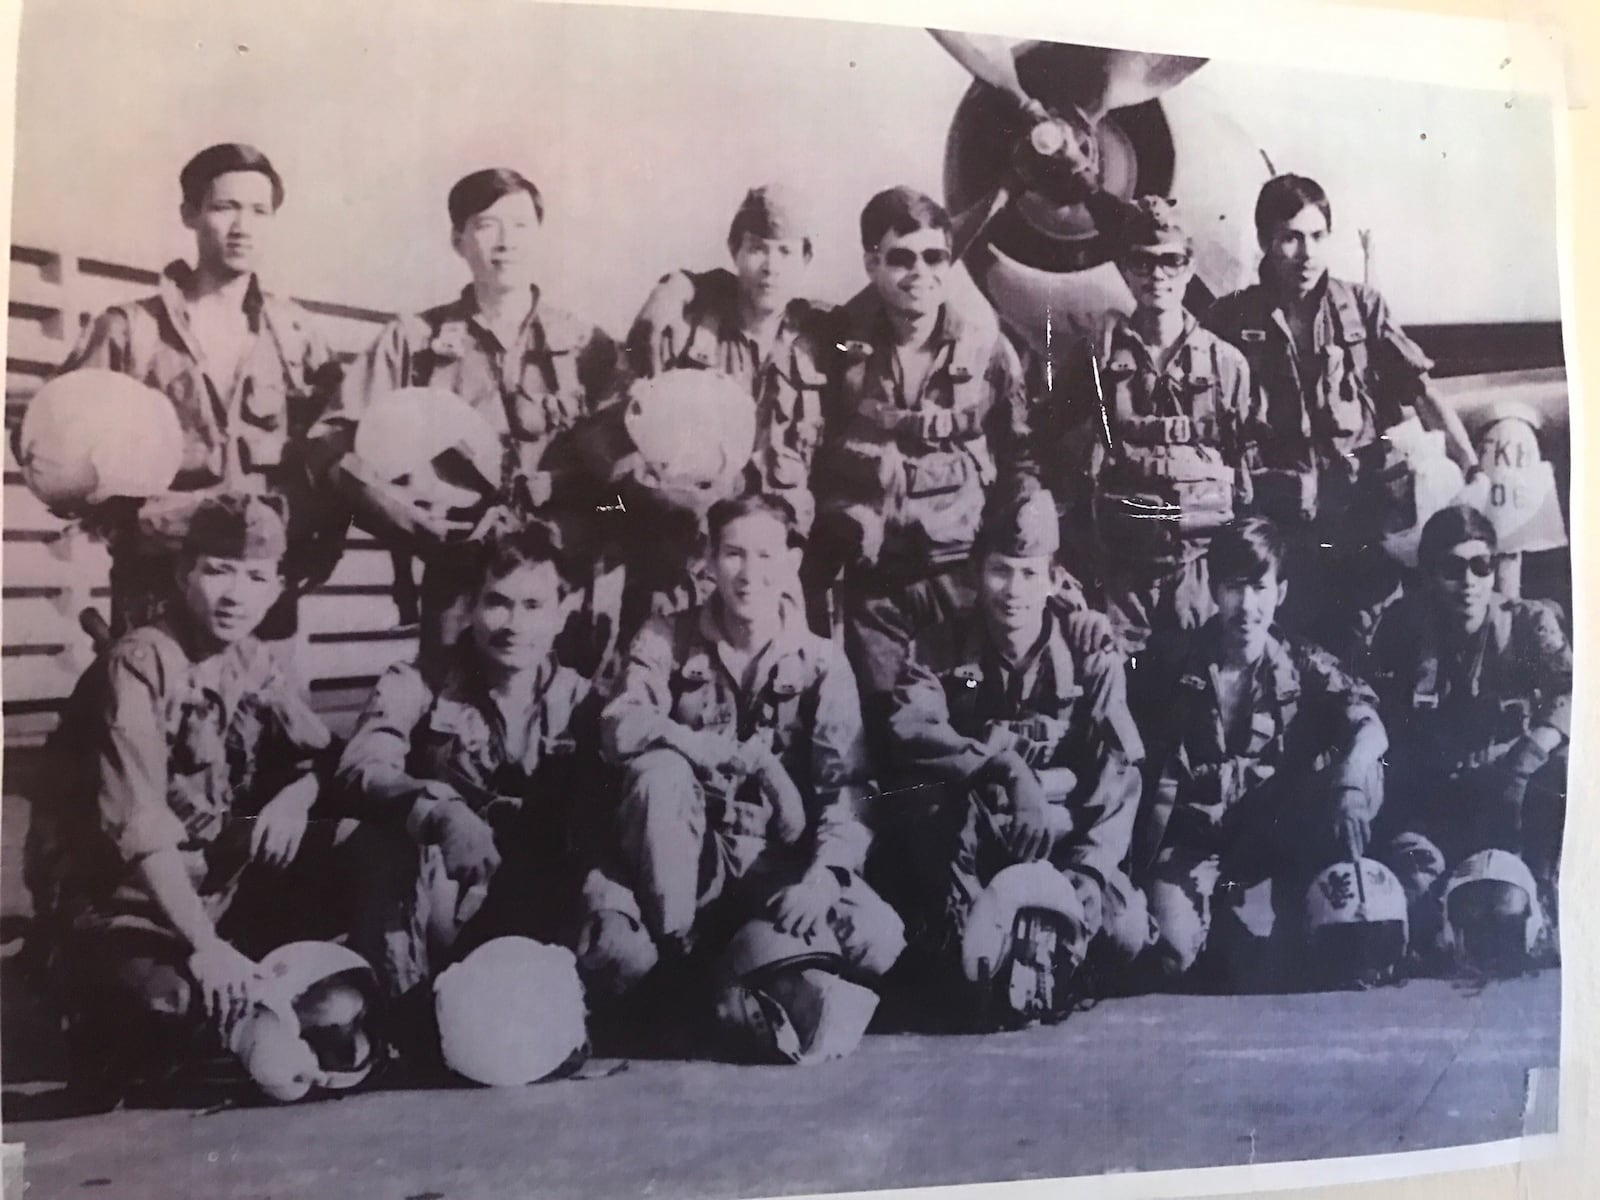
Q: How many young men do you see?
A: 12